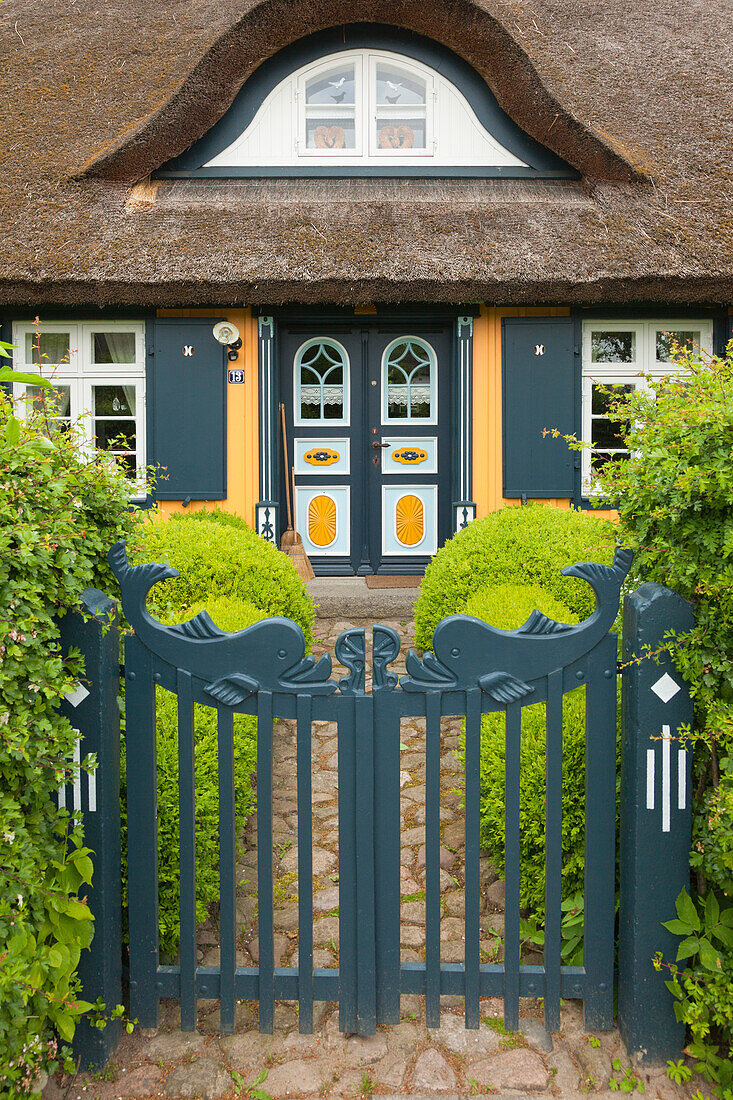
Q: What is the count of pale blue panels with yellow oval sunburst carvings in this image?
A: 2